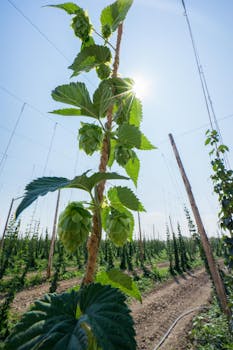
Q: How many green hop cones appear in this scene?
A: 7